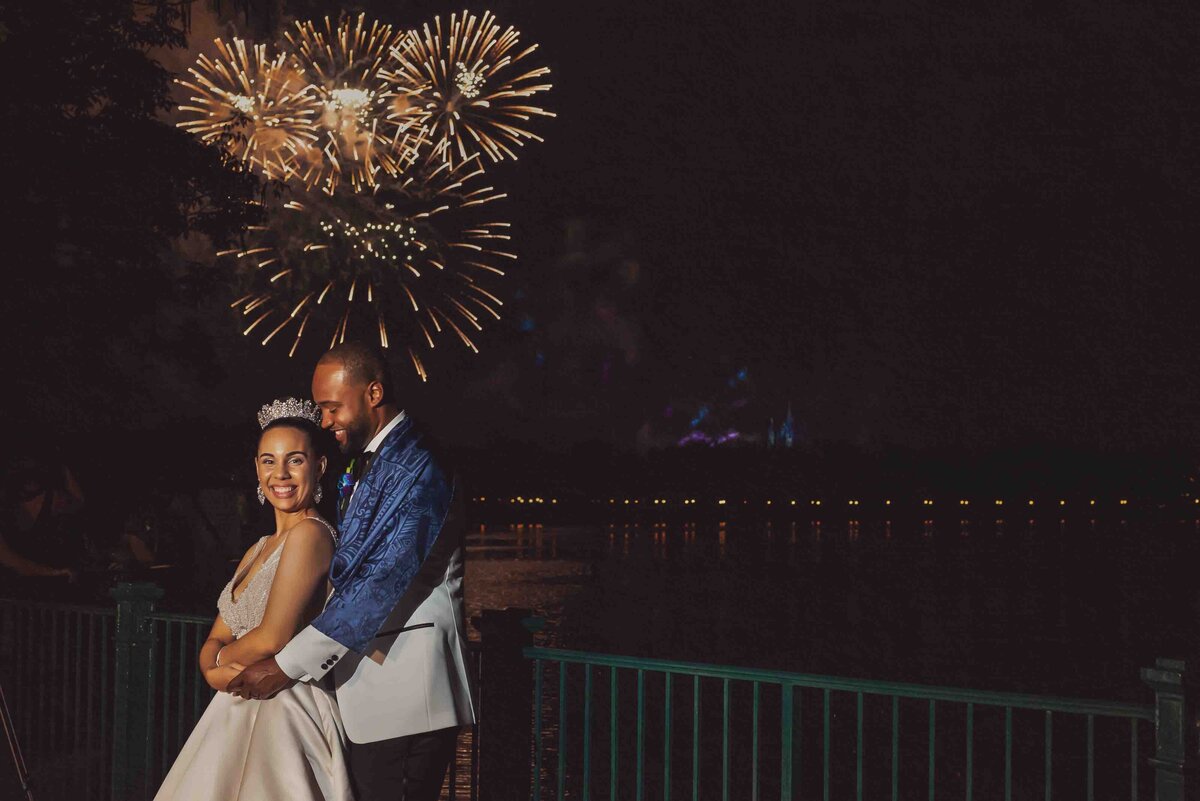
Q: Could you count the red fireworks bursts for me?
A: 0